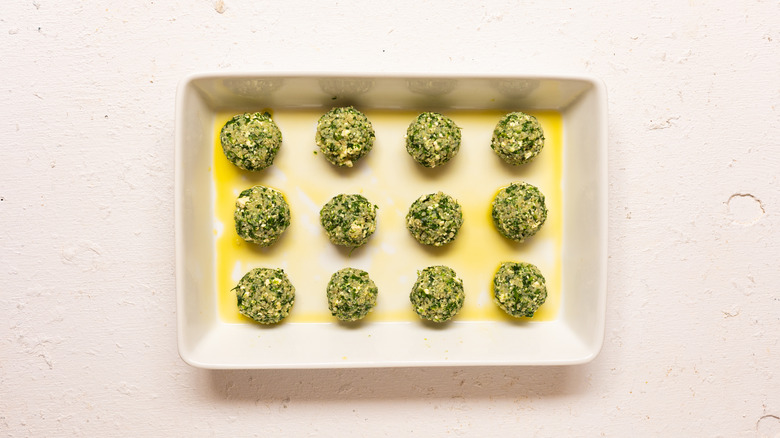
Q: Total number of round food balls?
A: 12